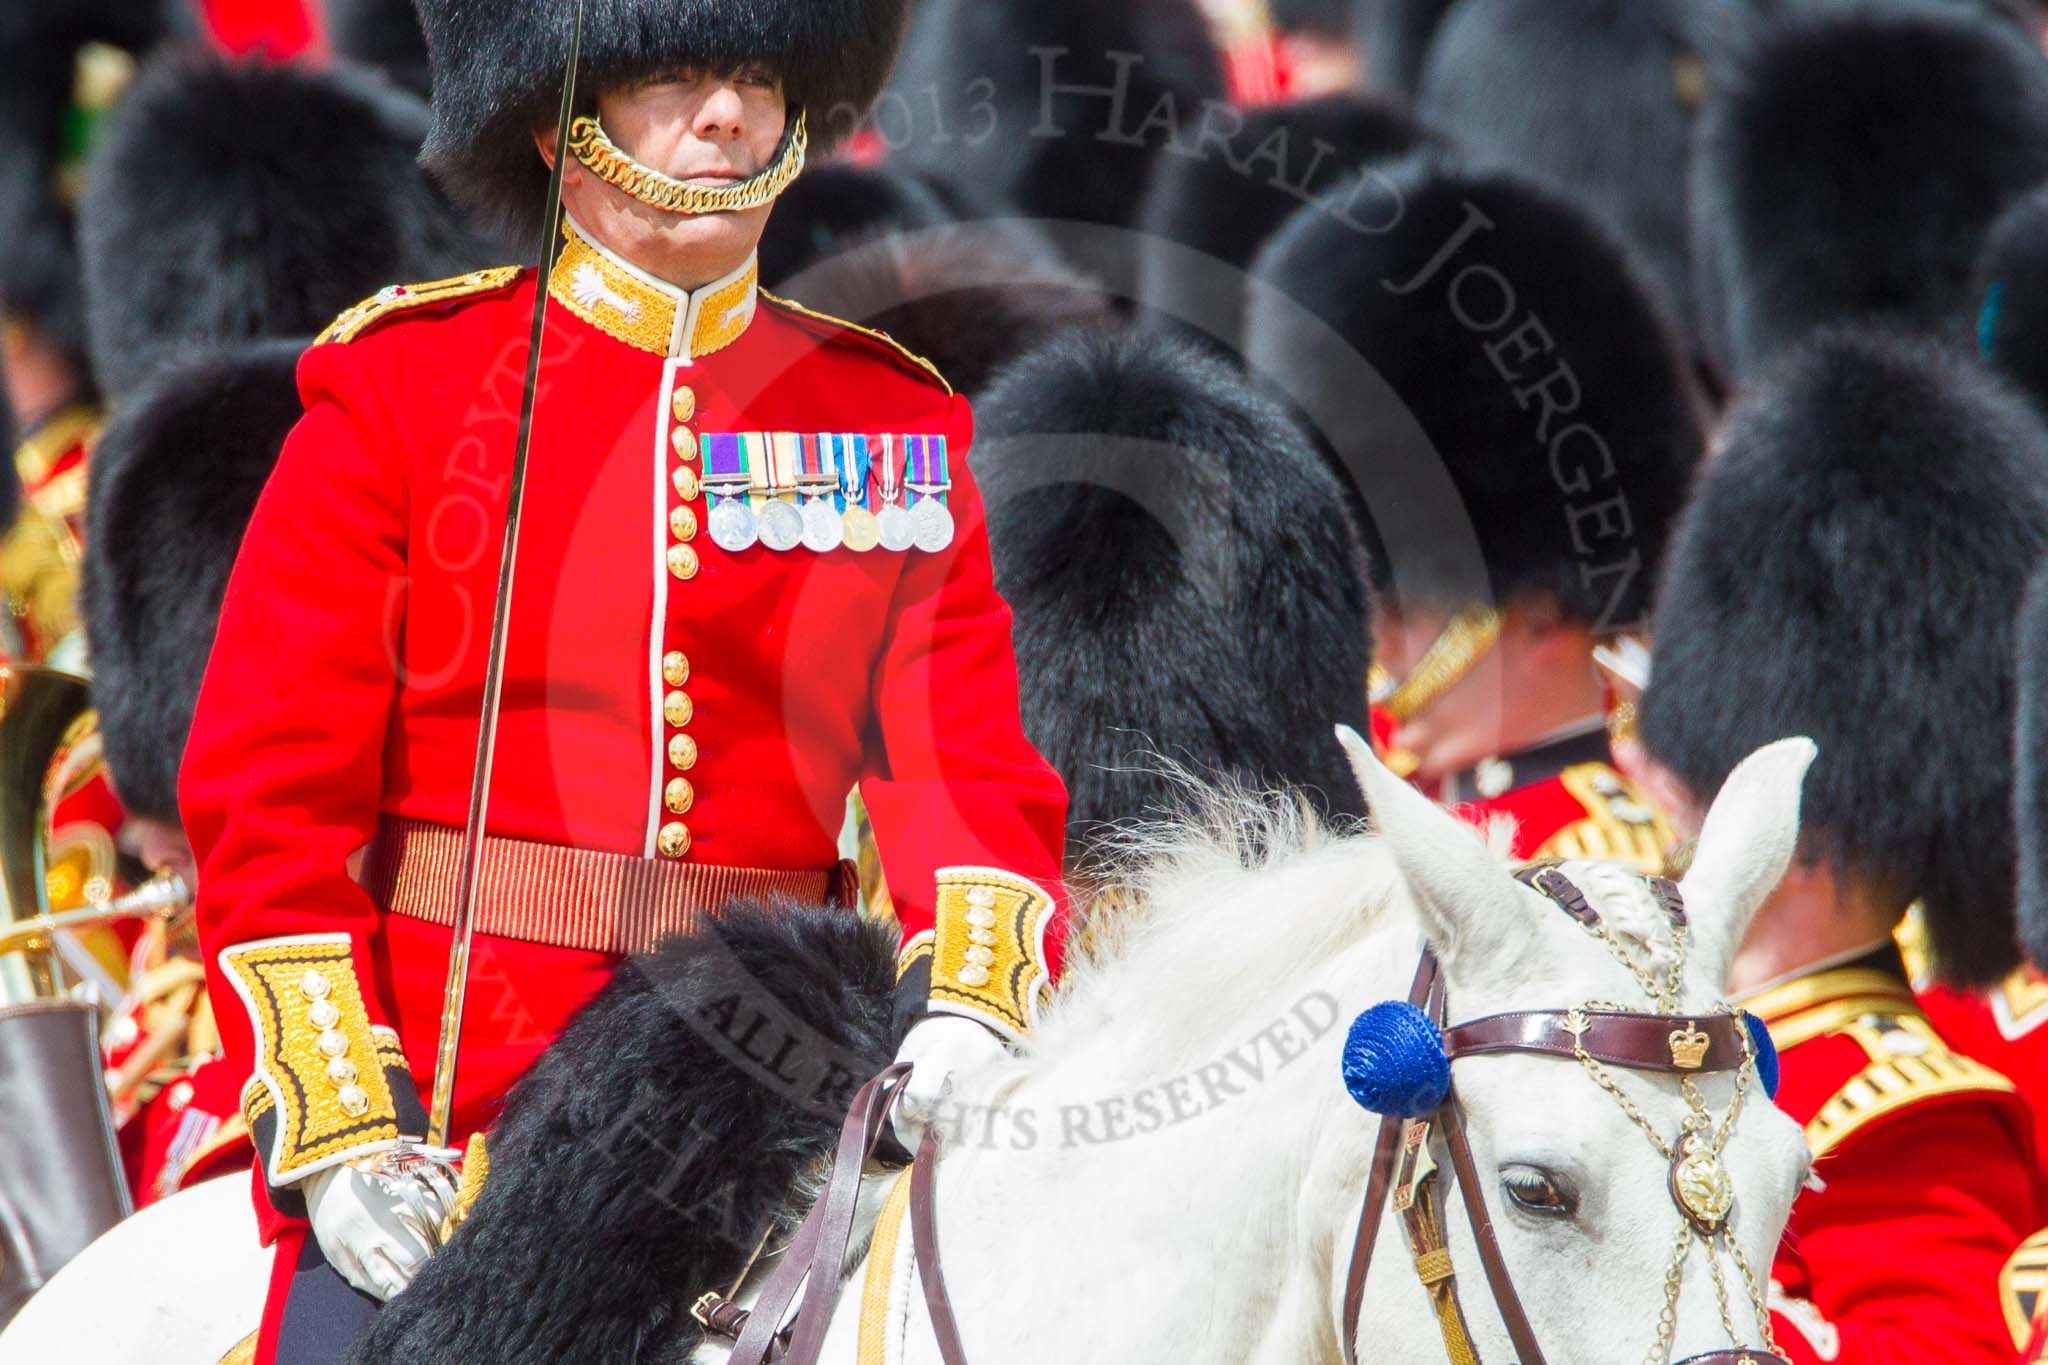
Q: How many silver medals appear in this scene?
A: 5